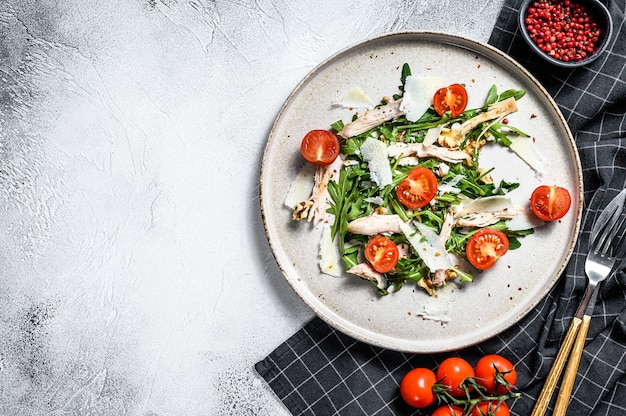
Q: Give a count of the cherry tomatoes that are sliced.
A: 6